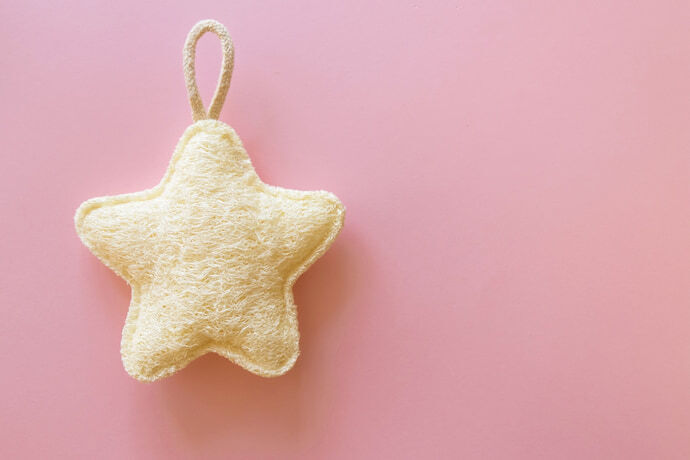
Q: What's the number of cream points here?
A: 5